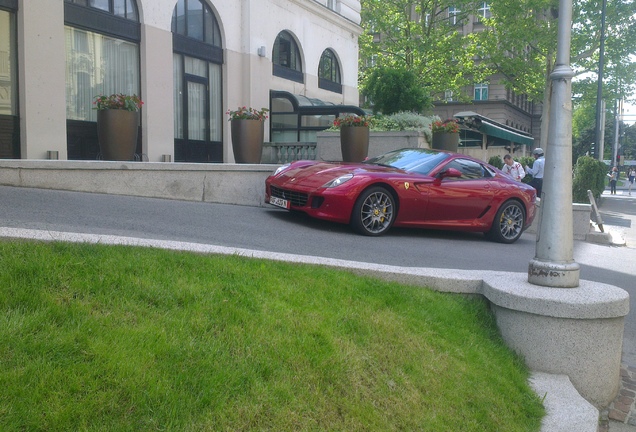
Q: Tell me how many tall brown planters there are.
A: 4